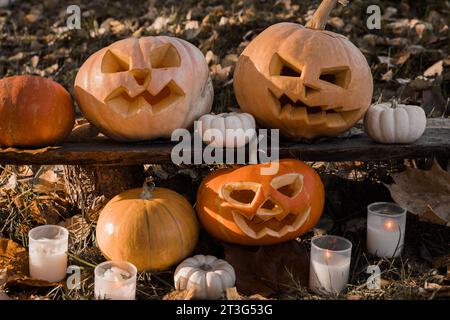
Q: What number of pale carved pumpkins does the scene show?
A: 2